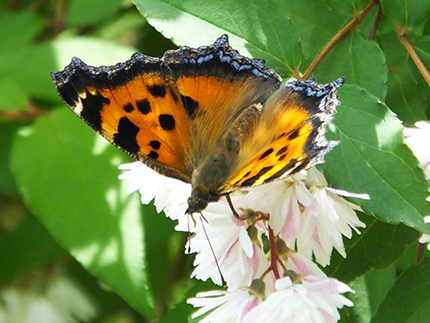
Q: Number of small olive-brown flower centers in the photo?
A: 5